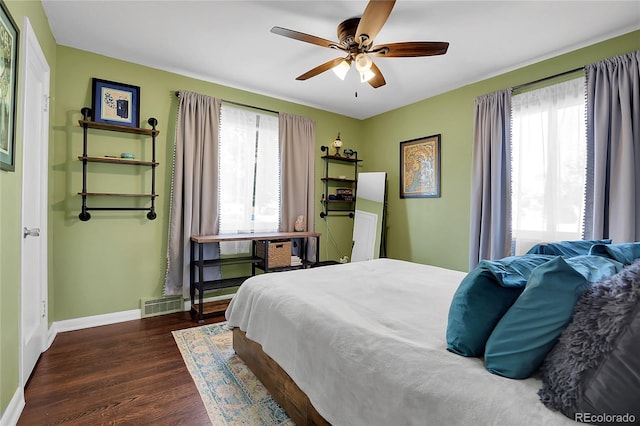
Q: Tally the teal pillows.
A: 4